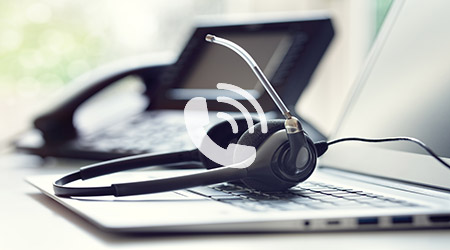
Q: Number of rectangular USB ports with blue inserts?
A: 2